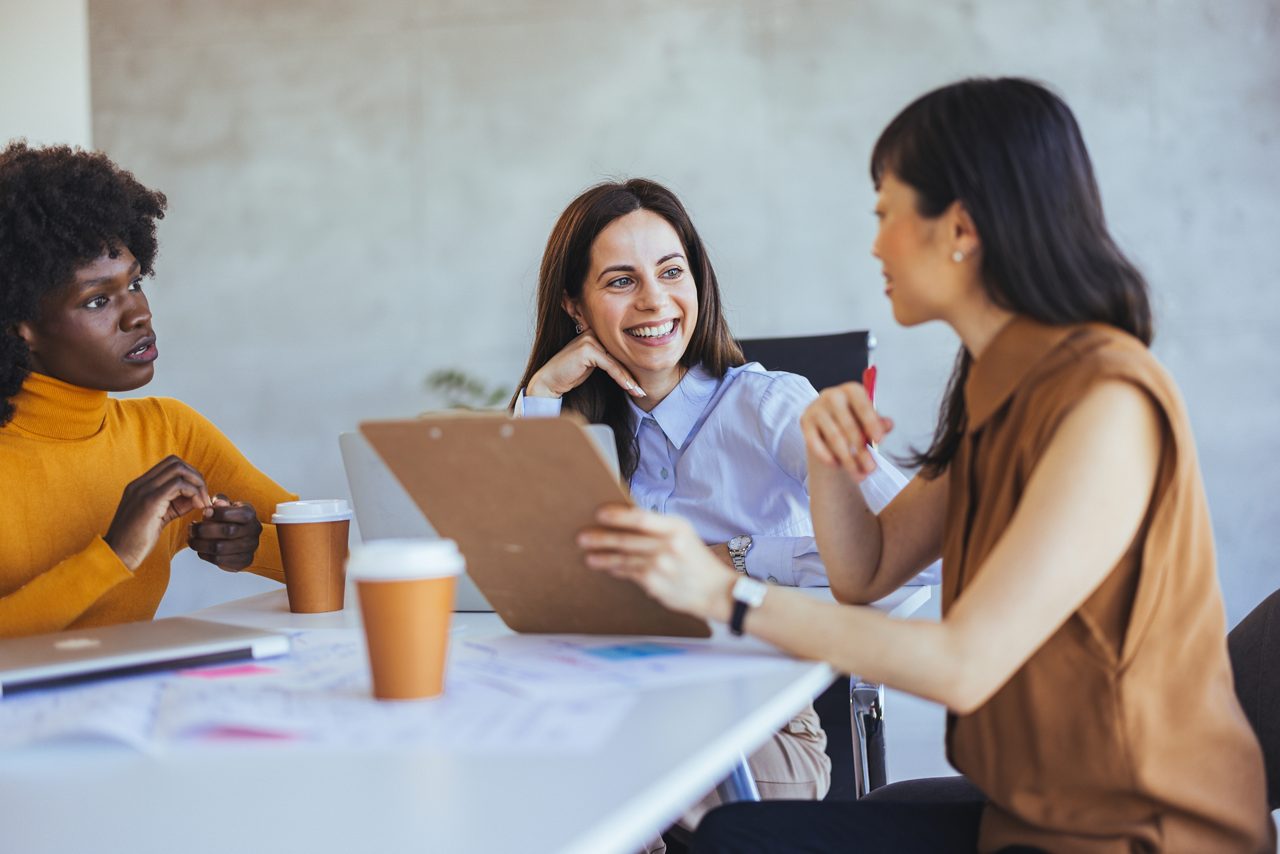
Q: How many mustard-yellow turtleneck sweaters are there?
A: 1